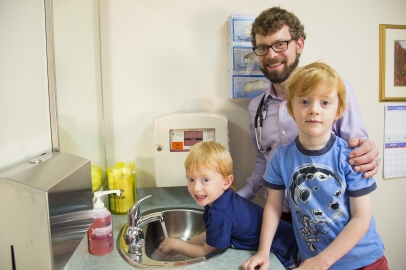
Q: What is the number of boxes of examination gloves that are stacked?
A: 3